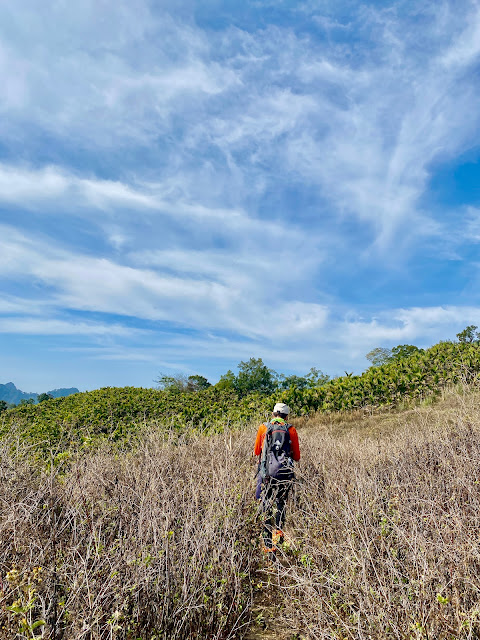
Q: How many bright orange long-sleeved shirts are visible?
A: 1